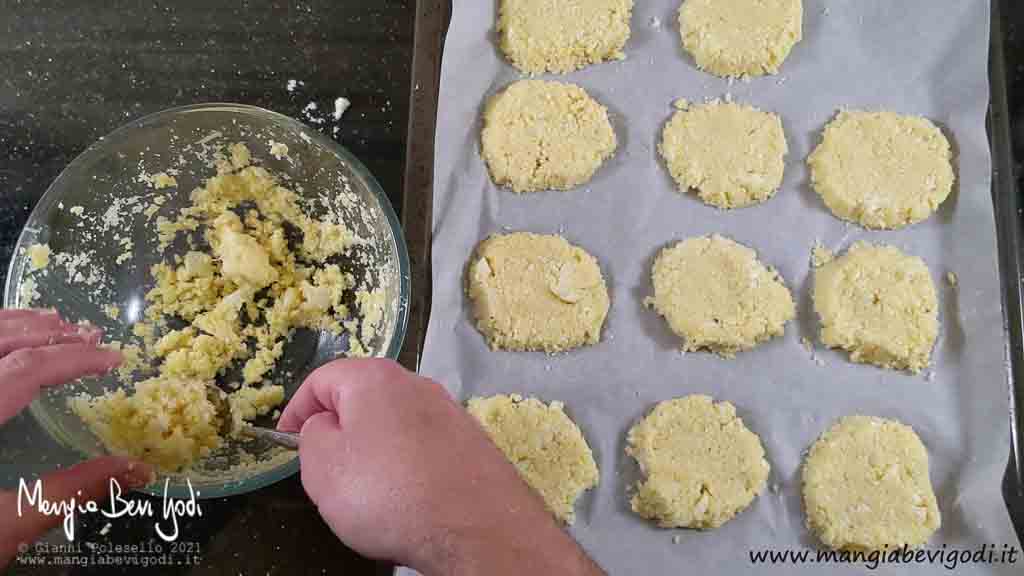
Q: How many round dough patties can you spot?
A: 11